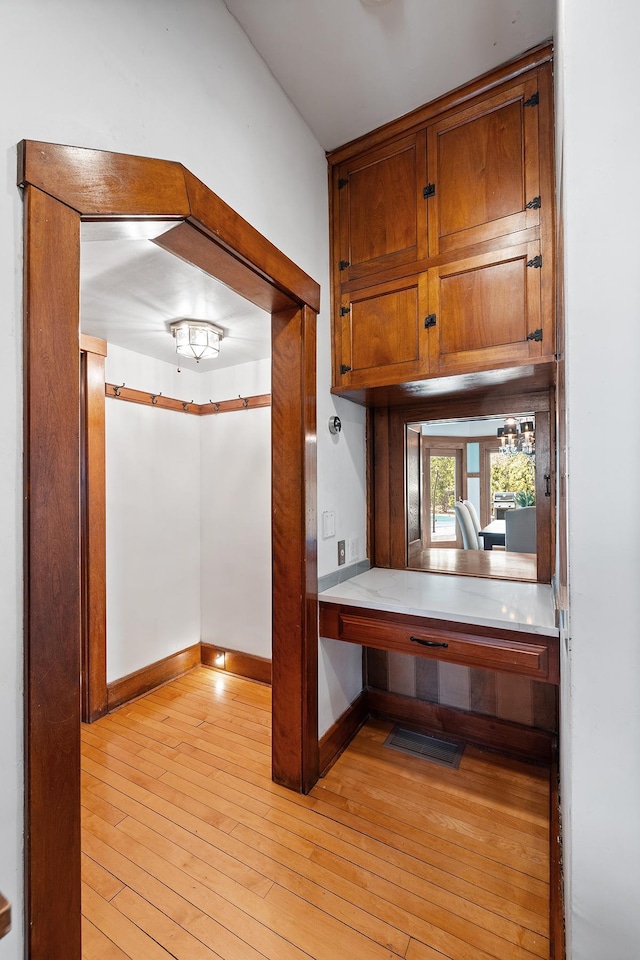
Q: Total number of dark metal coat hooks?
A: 5